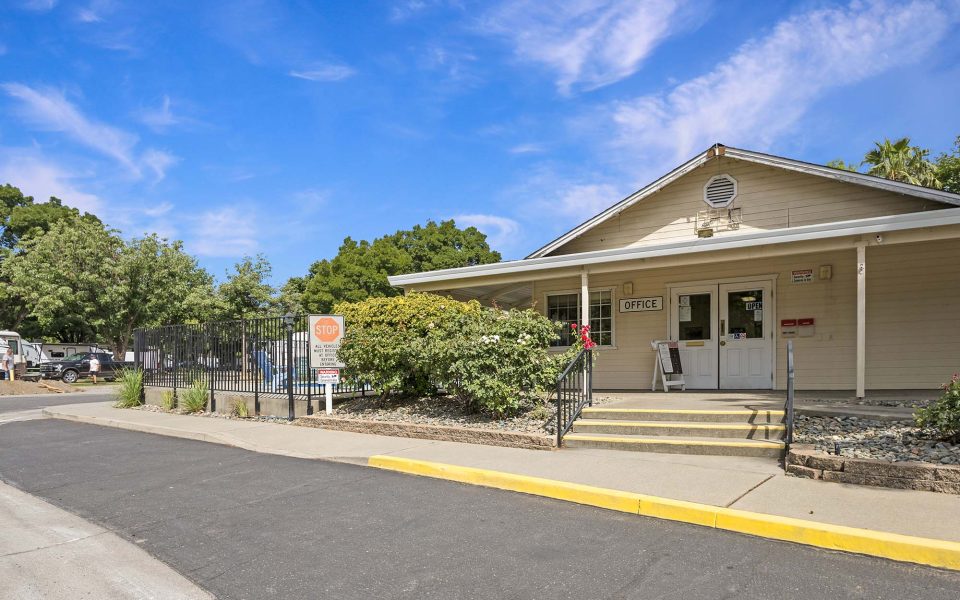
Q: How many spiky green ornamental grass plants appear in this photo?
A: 4